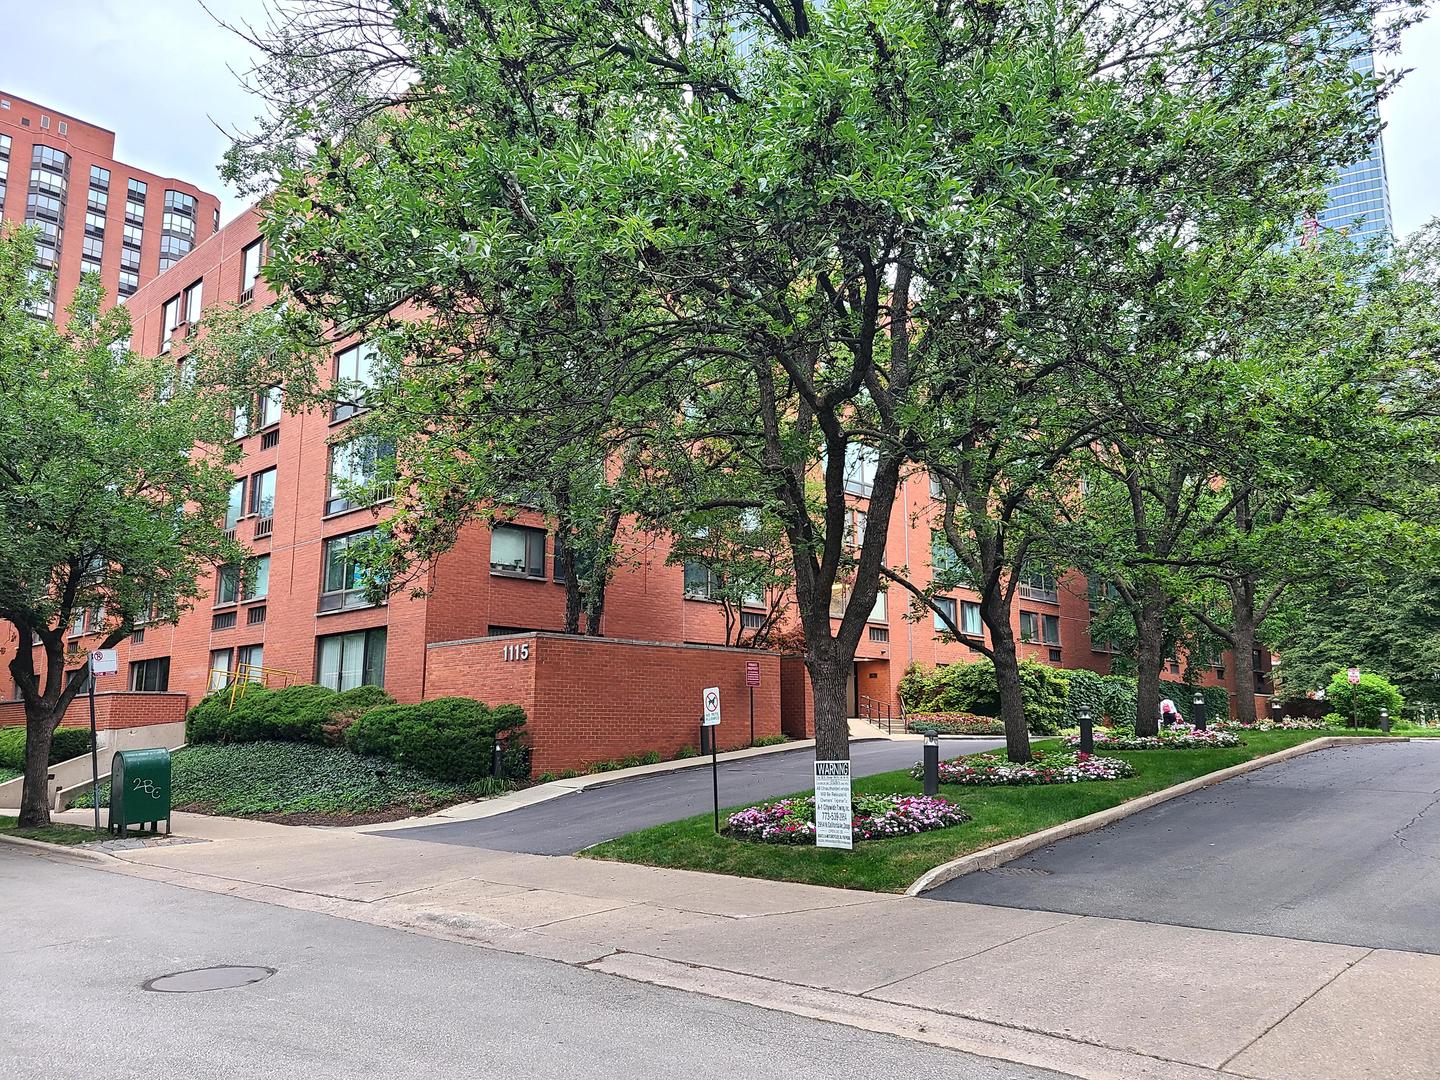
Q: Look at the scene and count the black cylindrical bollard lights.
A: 7